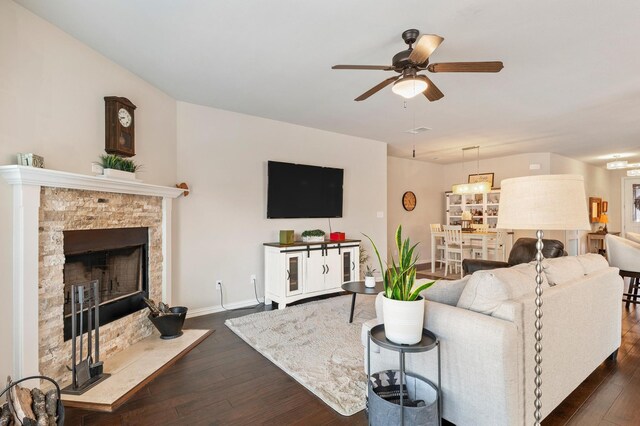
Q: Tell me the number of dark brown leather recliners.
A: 1